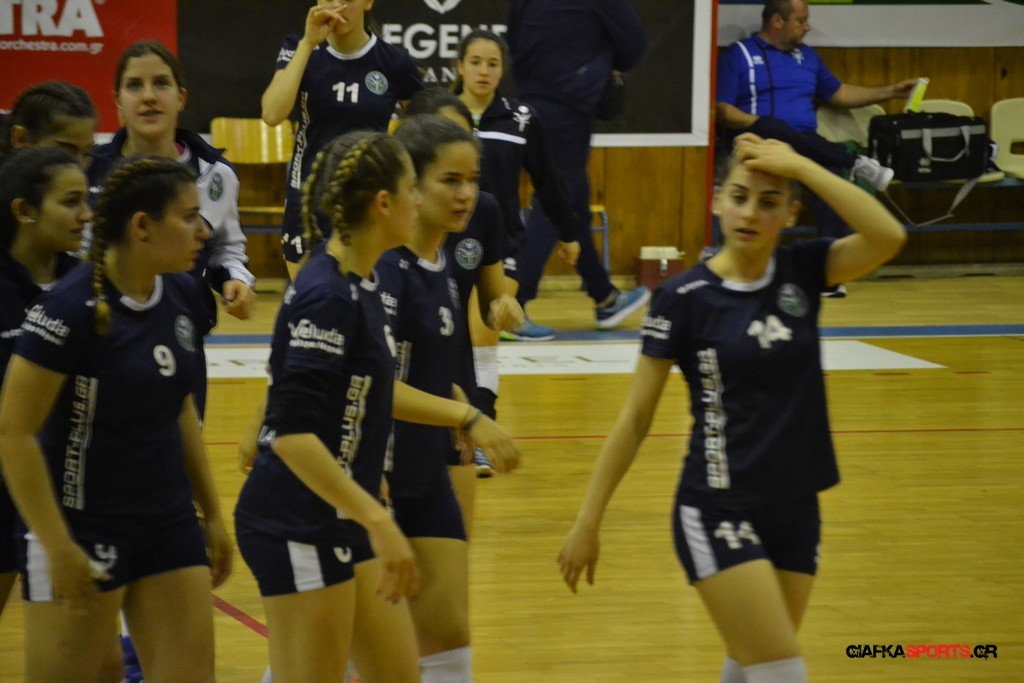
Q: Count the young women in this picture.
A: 10